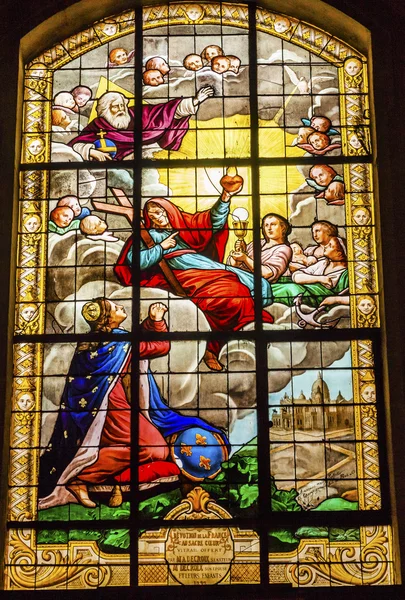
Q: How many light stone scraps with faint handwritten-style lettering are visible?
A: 1